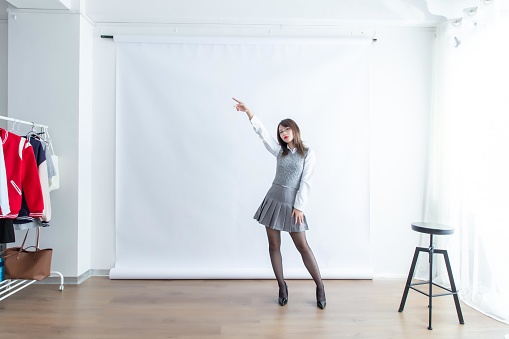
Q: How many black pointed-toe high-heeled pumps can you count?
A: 2